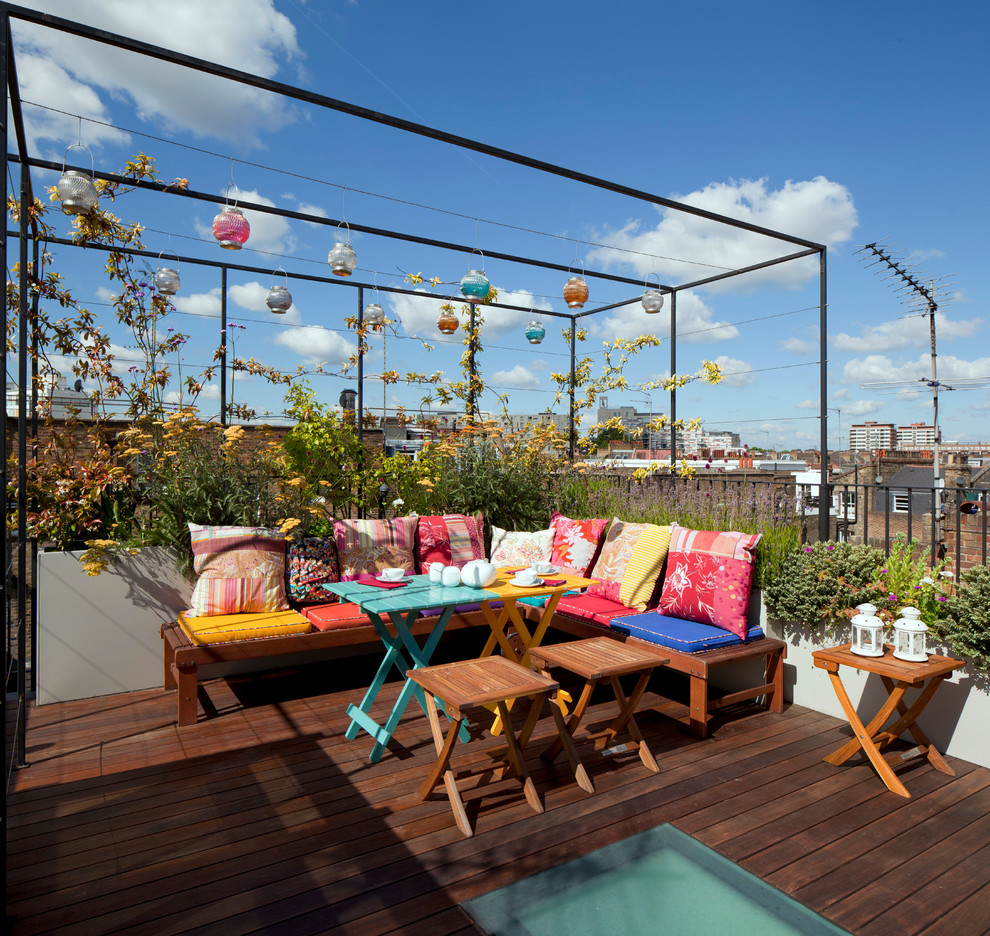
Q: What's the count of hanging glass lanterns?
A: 11